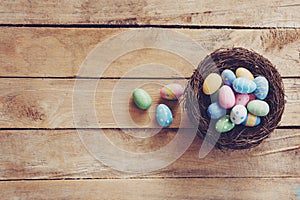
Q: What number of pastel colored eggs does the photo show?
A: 15